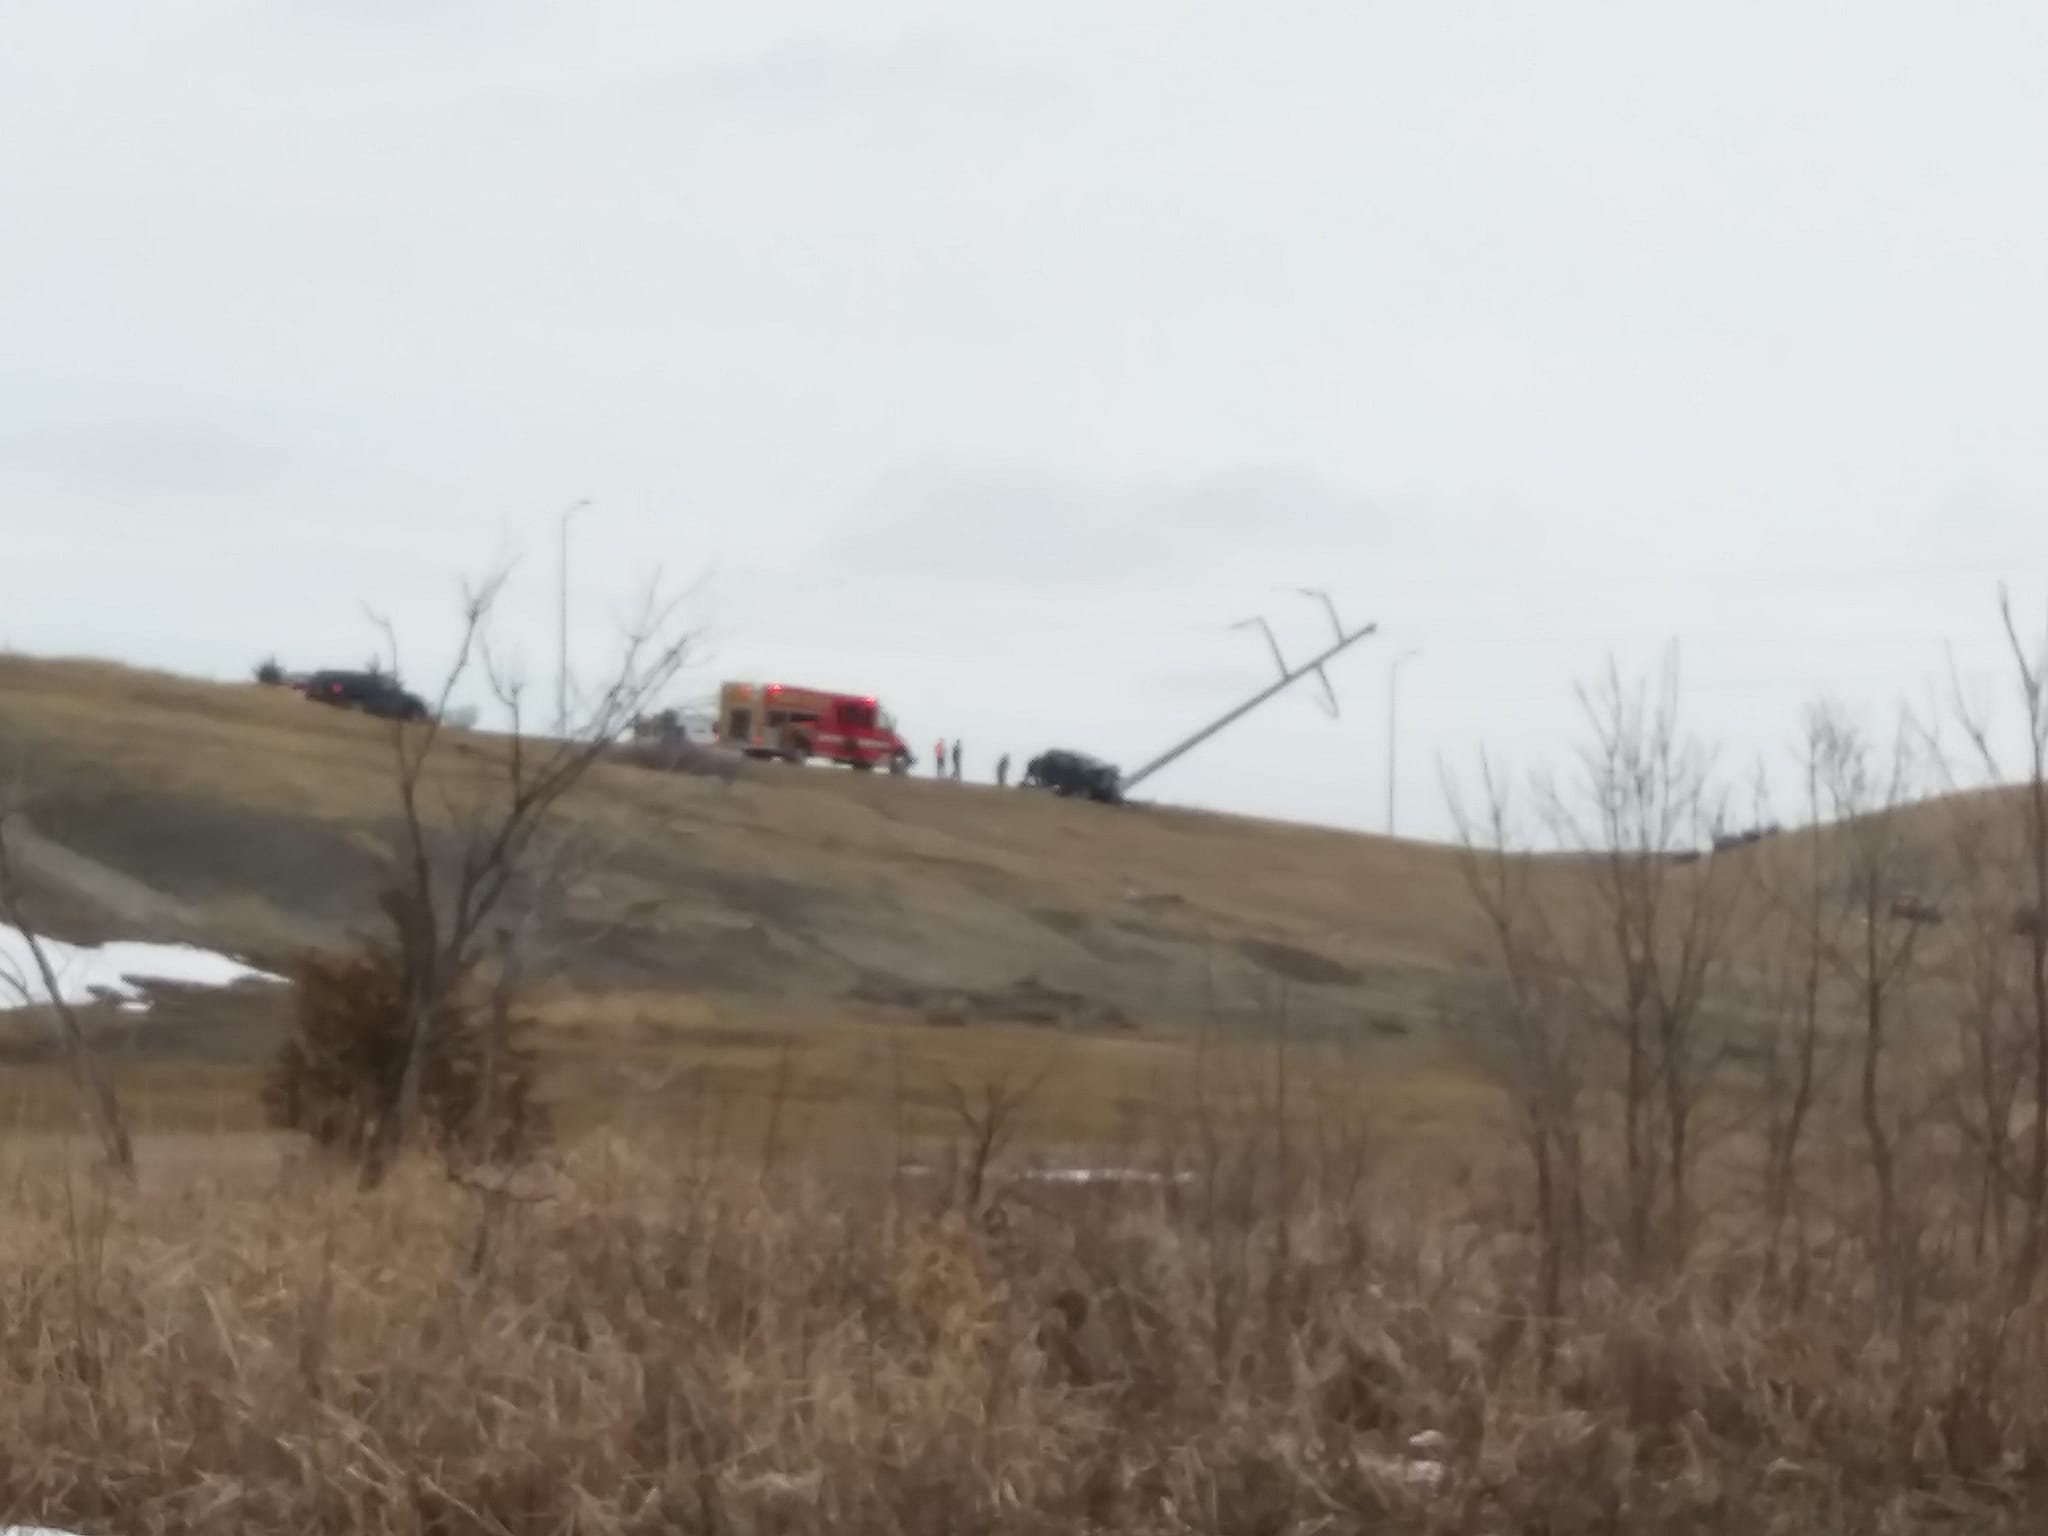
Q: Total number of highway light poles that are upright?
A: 2